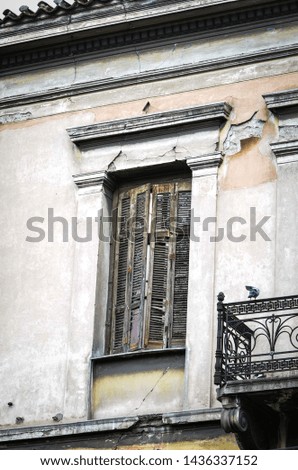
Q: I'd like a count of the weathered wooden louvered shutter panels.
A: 4